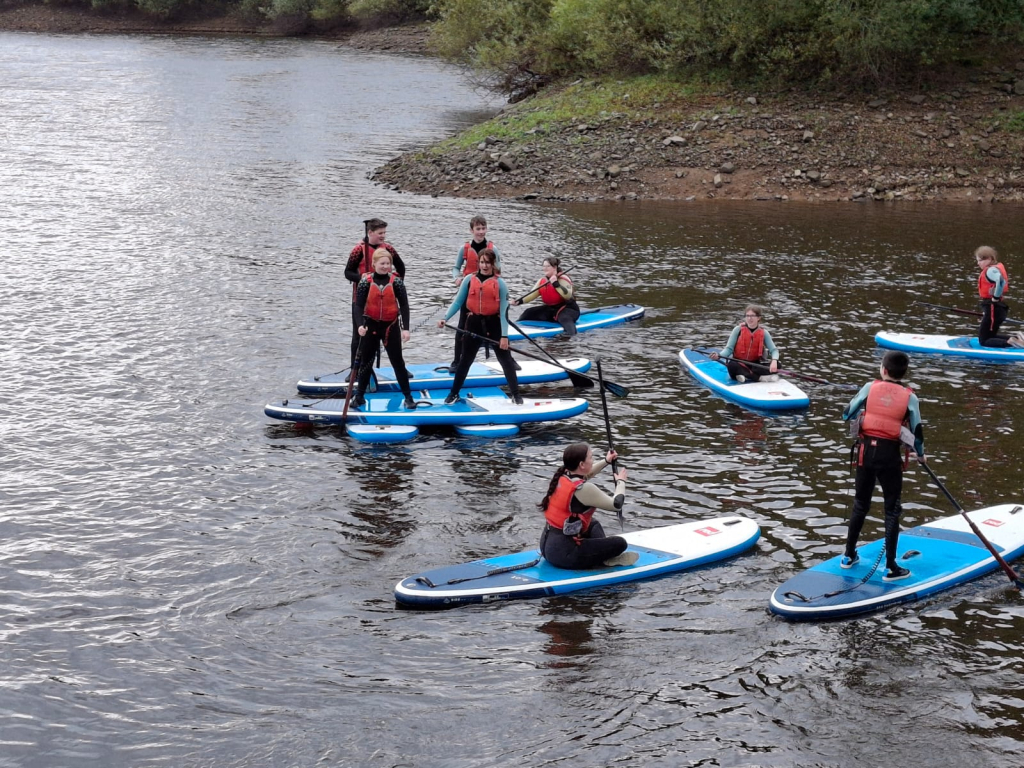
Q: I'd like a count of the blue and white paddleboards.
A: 9